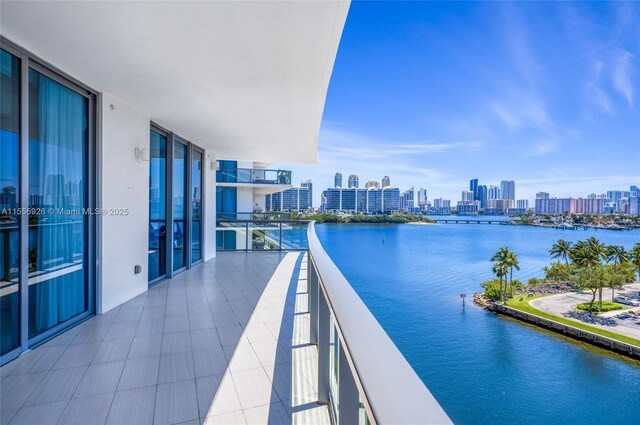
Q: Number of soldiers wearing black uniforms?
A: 0